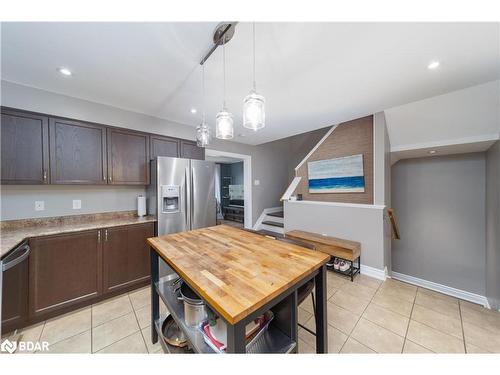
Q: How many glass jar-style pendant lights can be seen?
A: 3